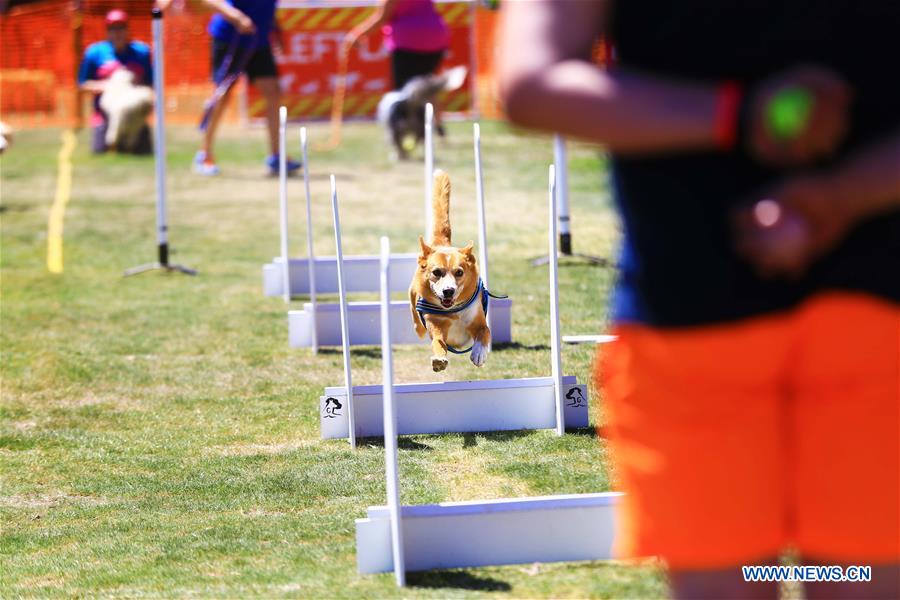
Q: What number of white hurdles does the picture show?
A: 4